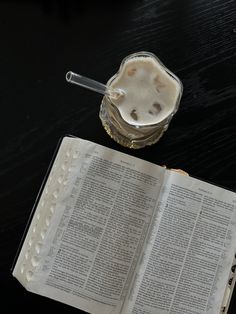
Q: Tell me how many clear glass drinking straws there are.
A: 1